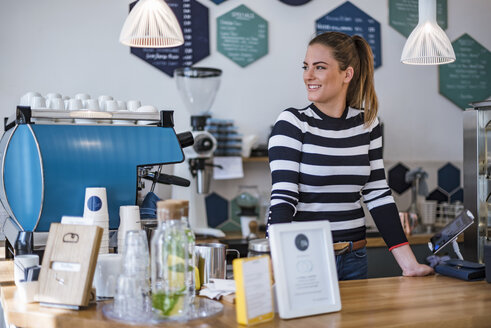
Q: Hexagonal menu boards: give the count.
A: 5